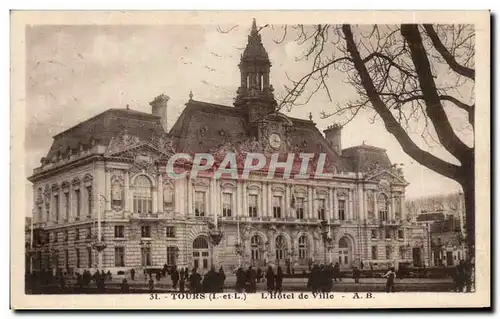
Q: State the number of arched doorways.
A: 5